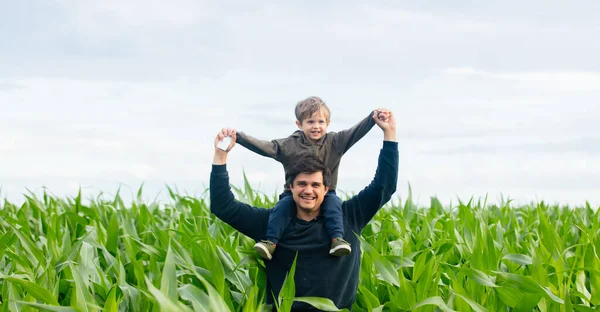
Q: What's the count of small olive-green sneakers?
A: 2